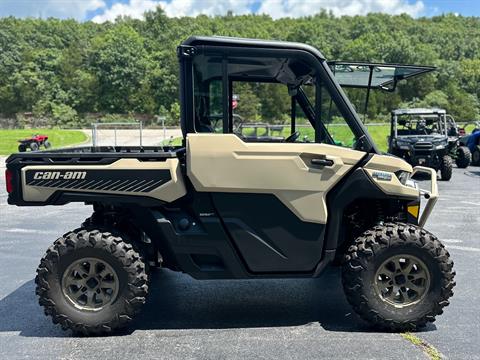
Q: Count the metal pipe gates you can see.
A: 1